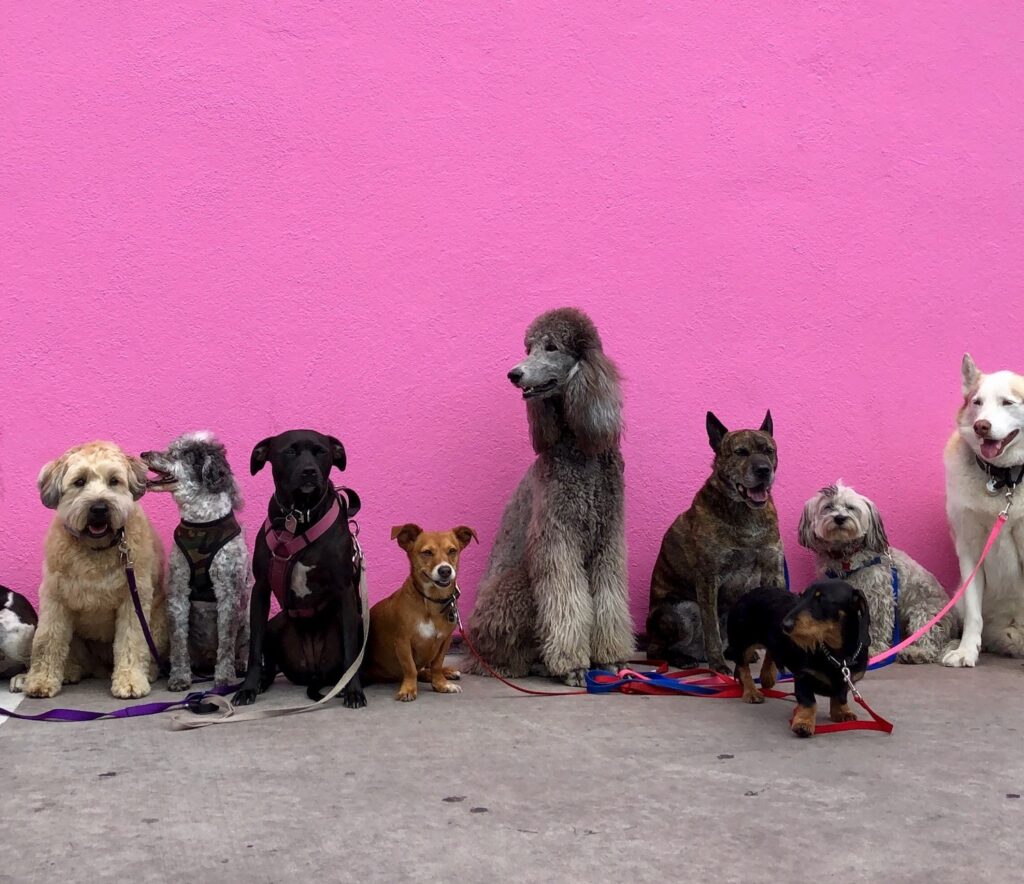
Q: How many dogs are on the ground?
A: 10